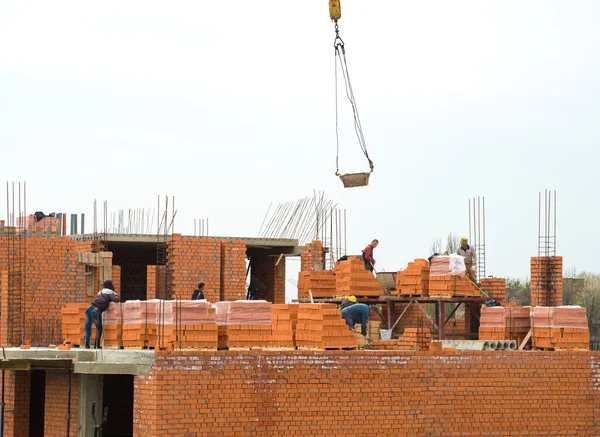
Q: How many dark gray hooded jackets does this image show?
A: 1